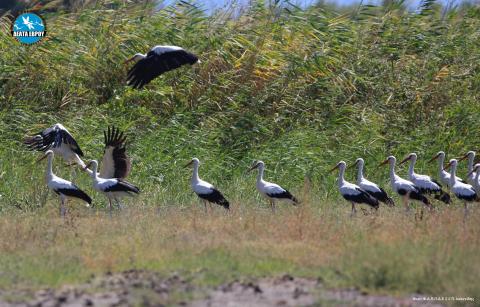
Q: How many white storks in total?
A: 15